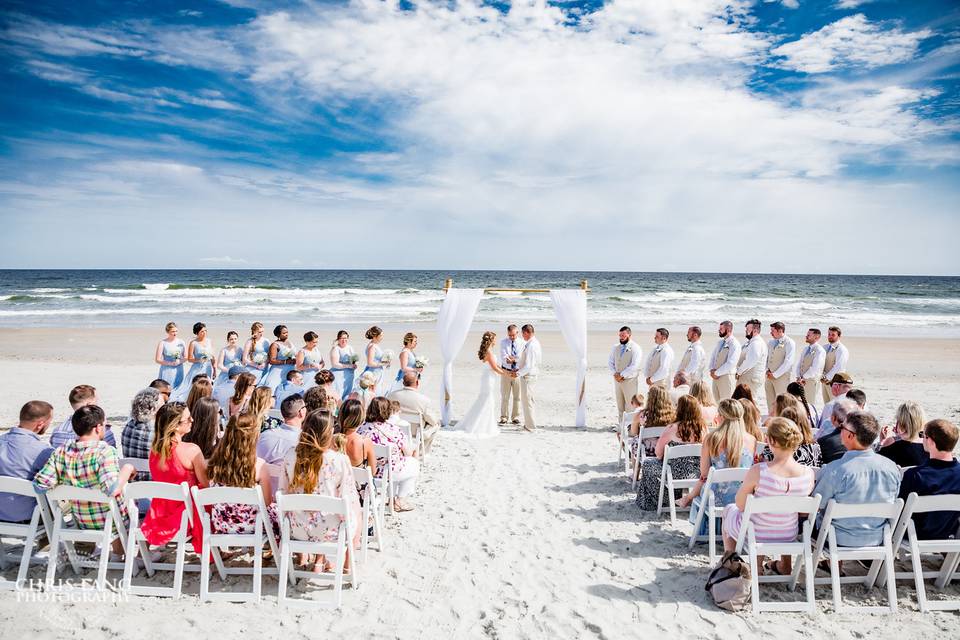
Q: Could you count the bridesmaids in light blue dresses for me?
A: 9